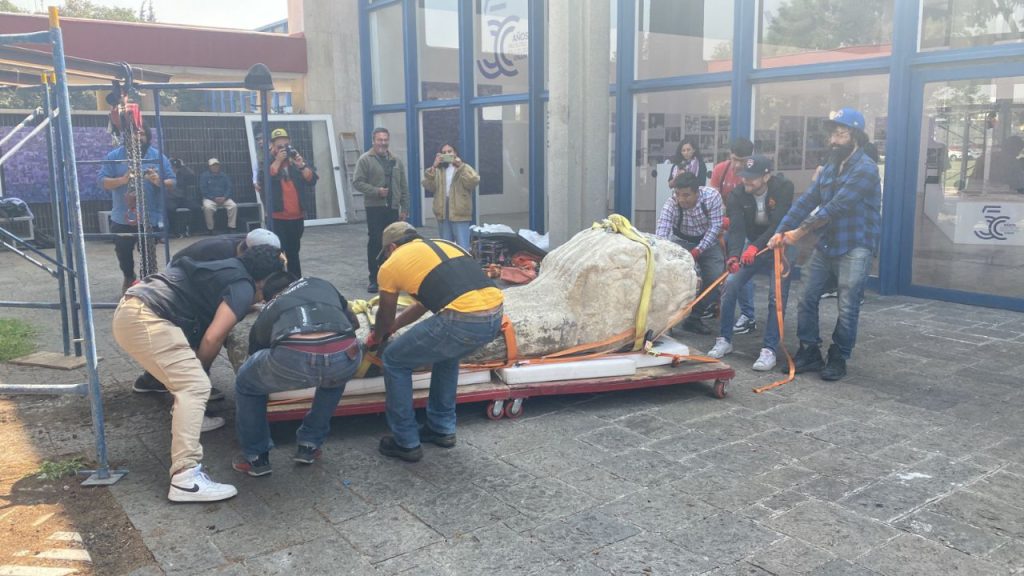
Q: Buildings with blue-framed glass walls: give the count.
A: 1